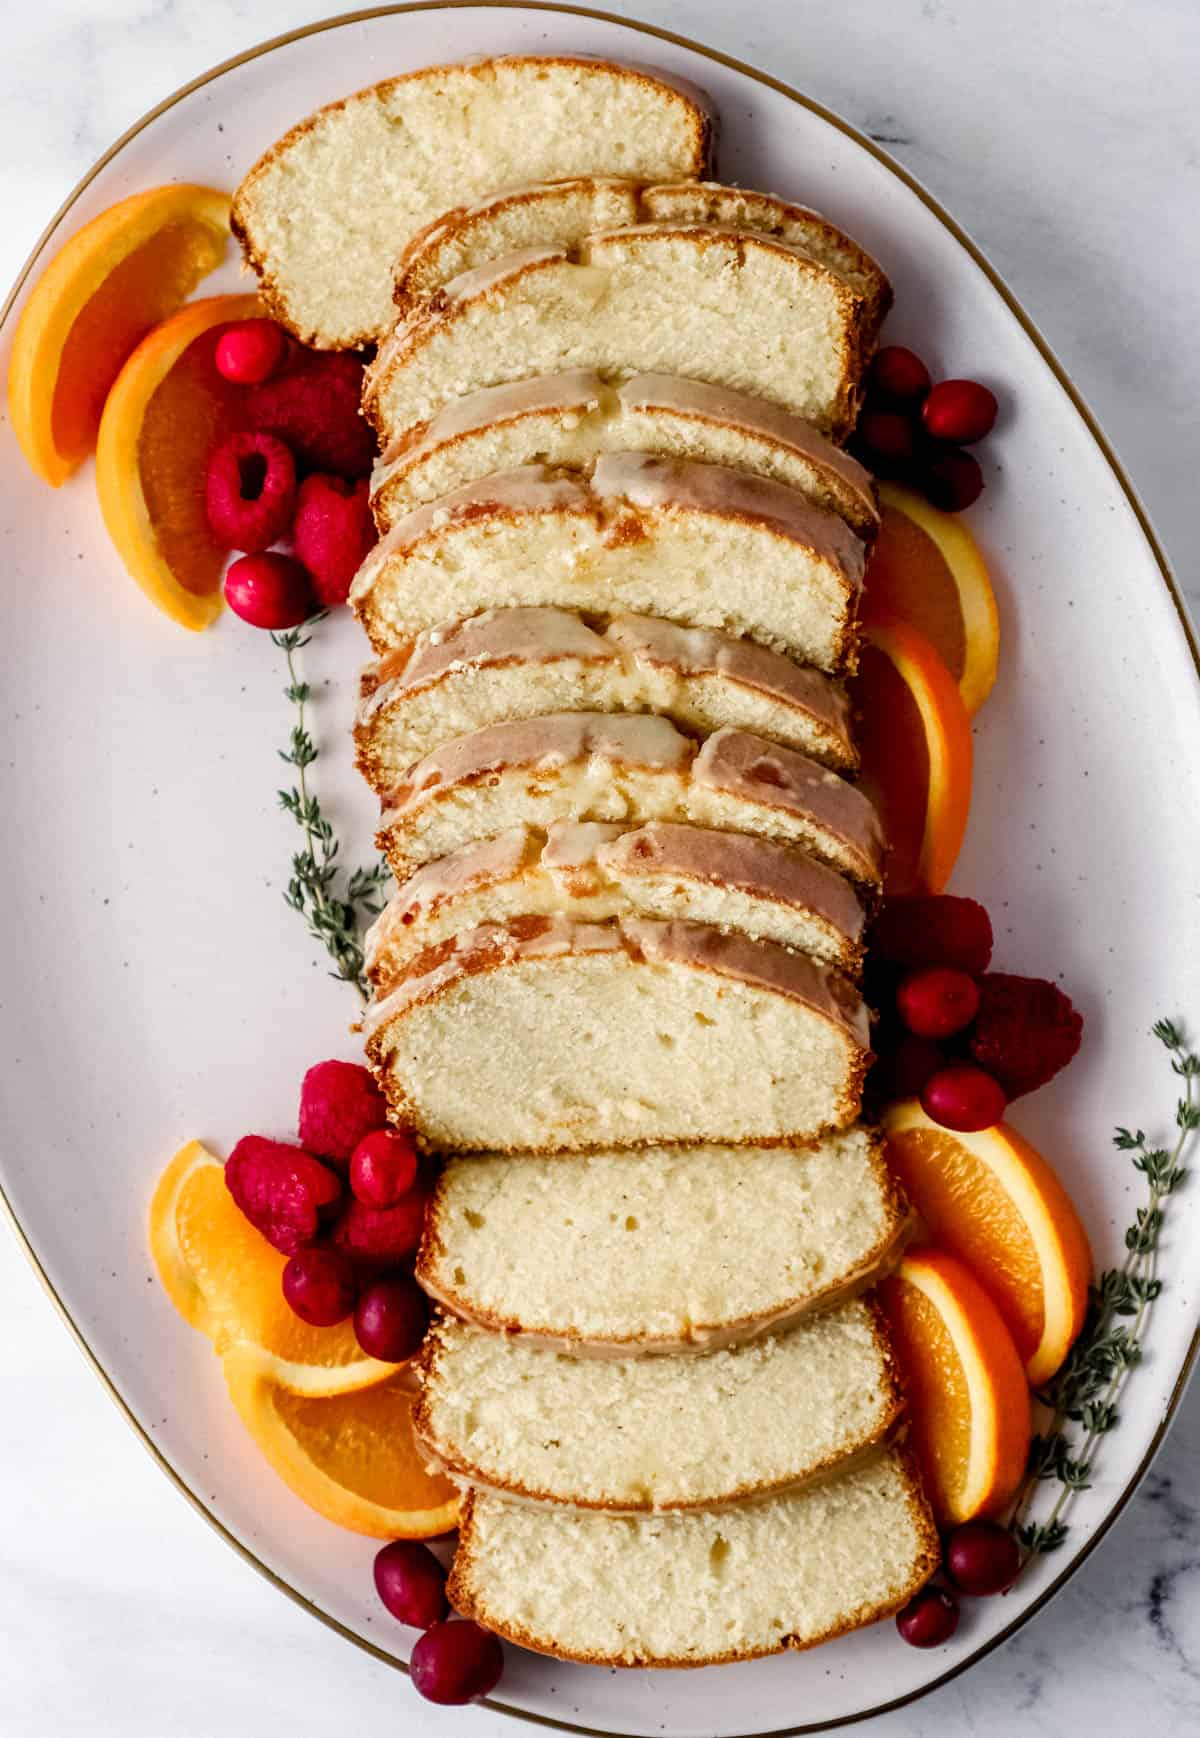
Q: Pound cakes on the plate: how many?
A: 12